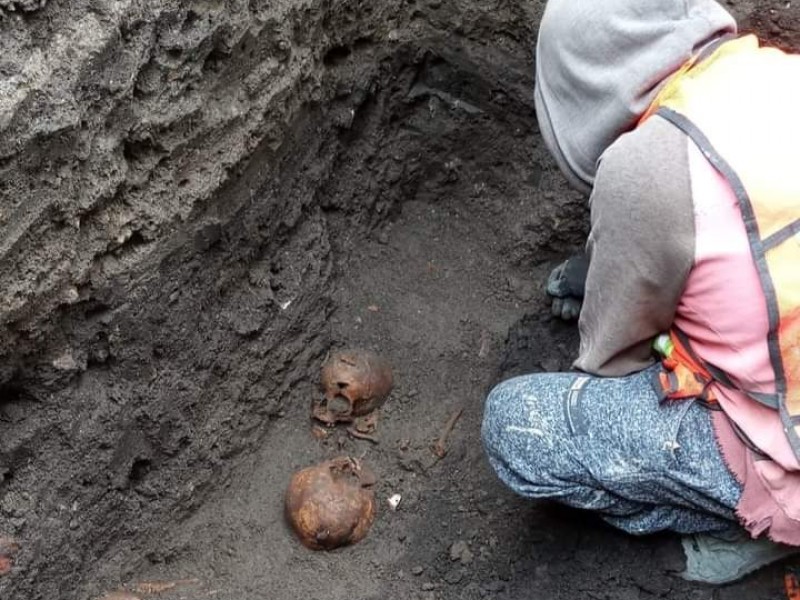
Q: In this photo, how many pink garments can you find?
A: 1